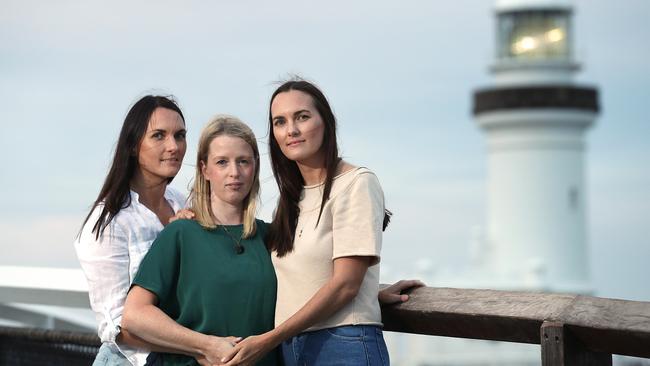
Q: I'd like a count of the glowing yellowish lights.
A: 2